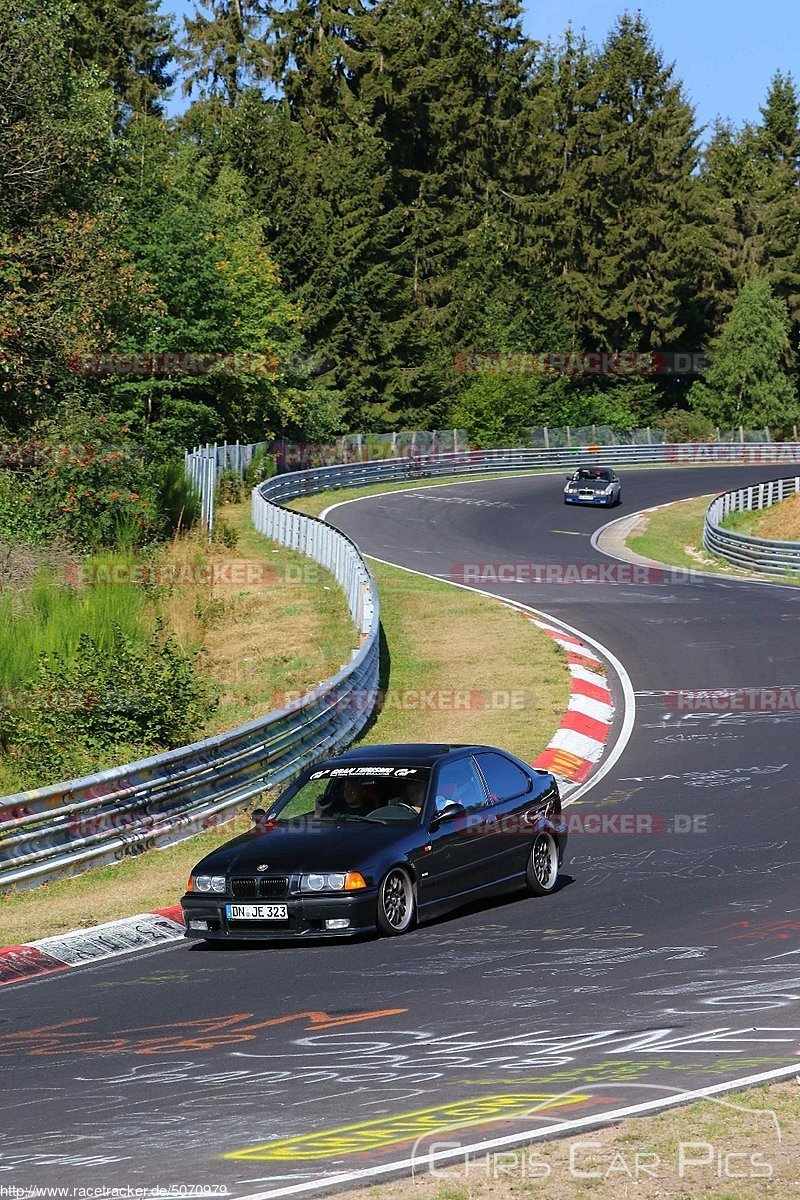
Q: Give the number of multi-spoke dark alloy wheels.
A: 2